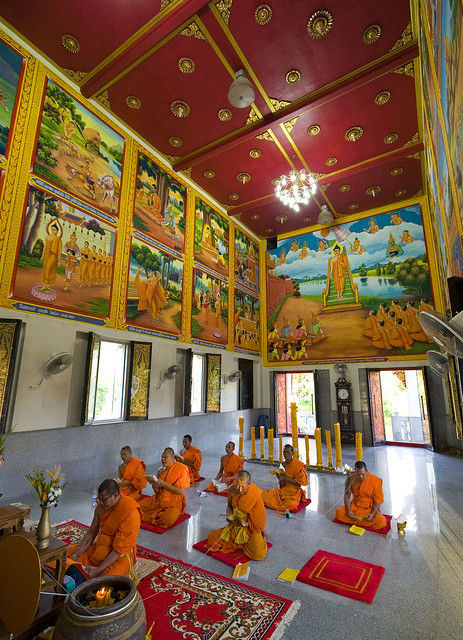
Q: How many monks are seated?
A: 8